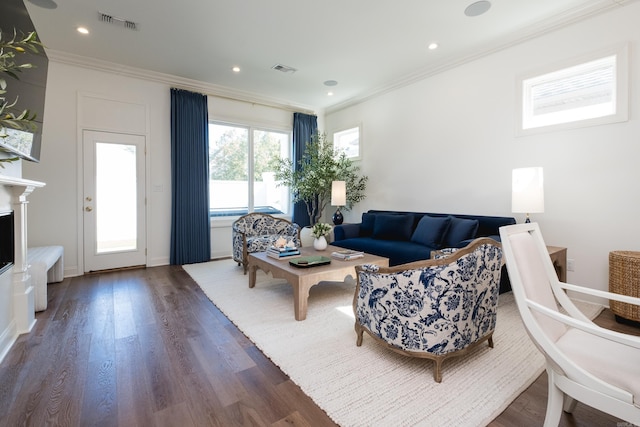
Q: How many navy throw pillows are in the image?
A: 4